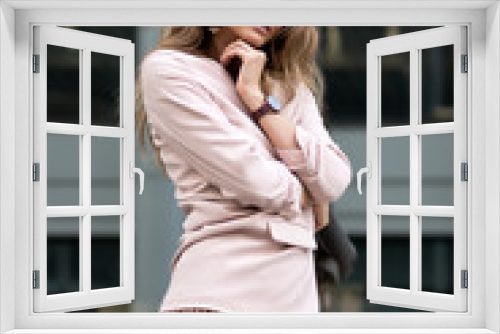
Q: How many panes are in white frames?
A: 12